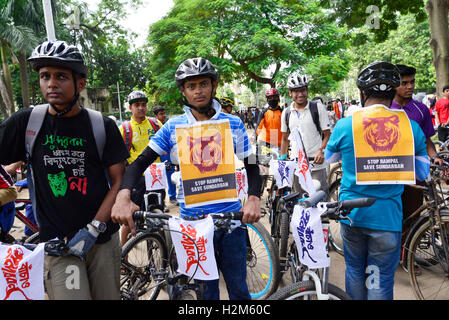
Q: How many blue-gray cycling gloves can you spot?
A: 1